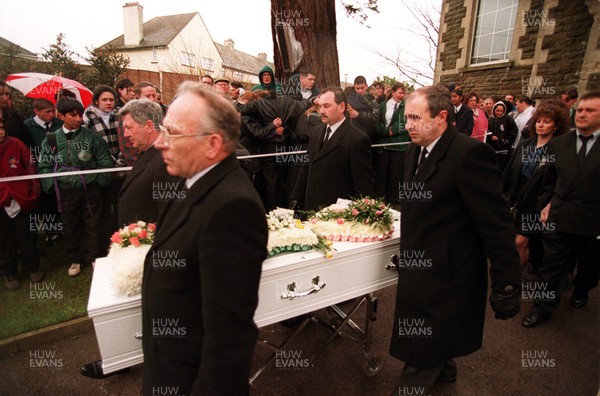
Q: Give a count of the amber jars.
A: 0